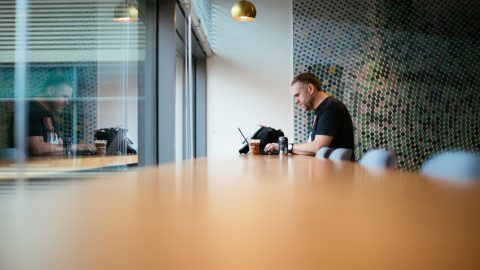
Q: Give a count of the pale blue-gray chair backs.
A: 4